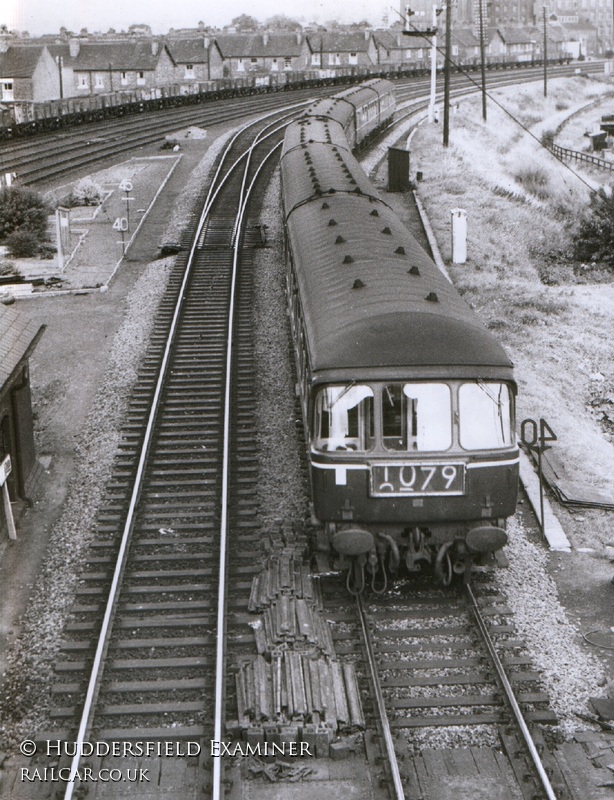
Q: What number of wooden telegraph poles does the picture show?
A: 3